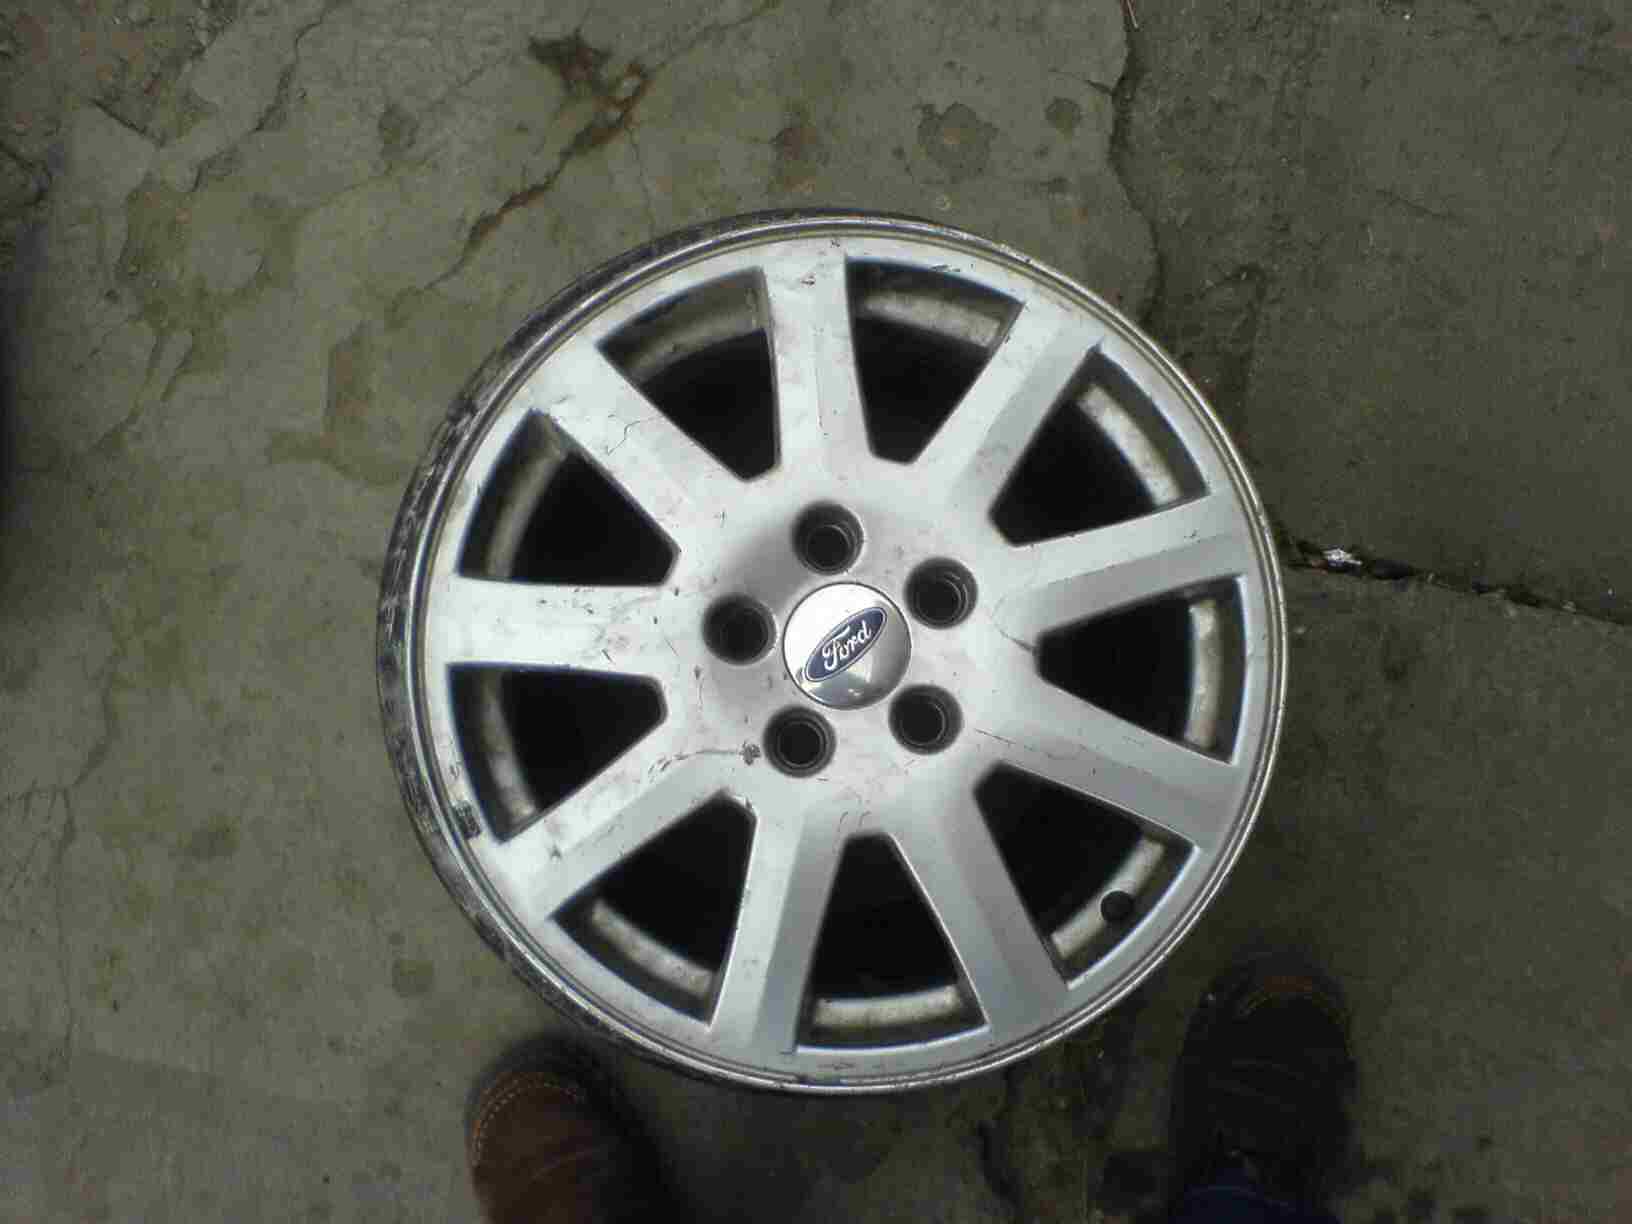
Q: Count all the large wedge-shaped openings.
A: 9